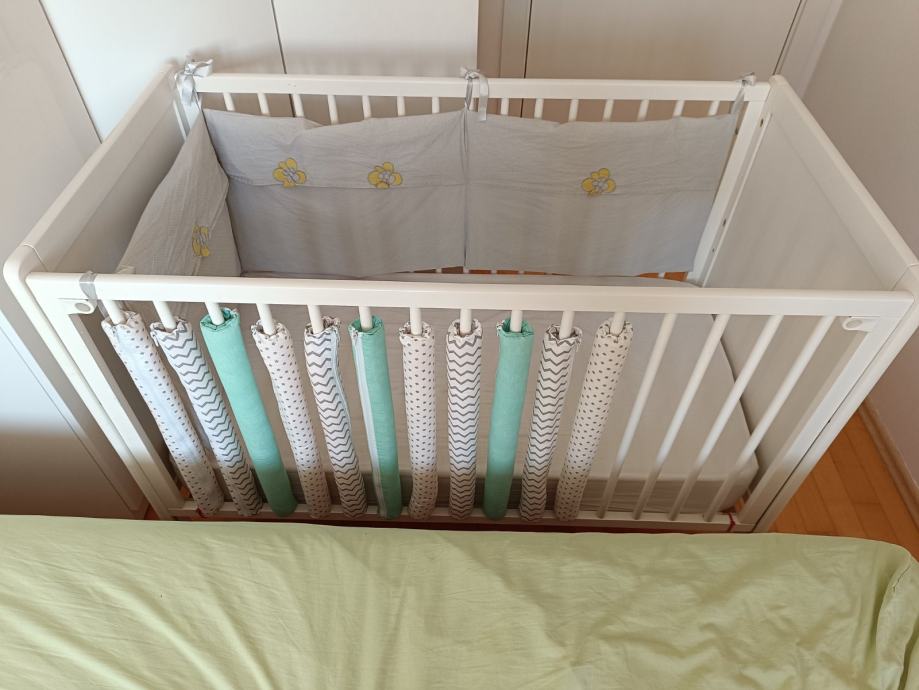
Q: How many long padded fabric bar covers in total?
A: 11